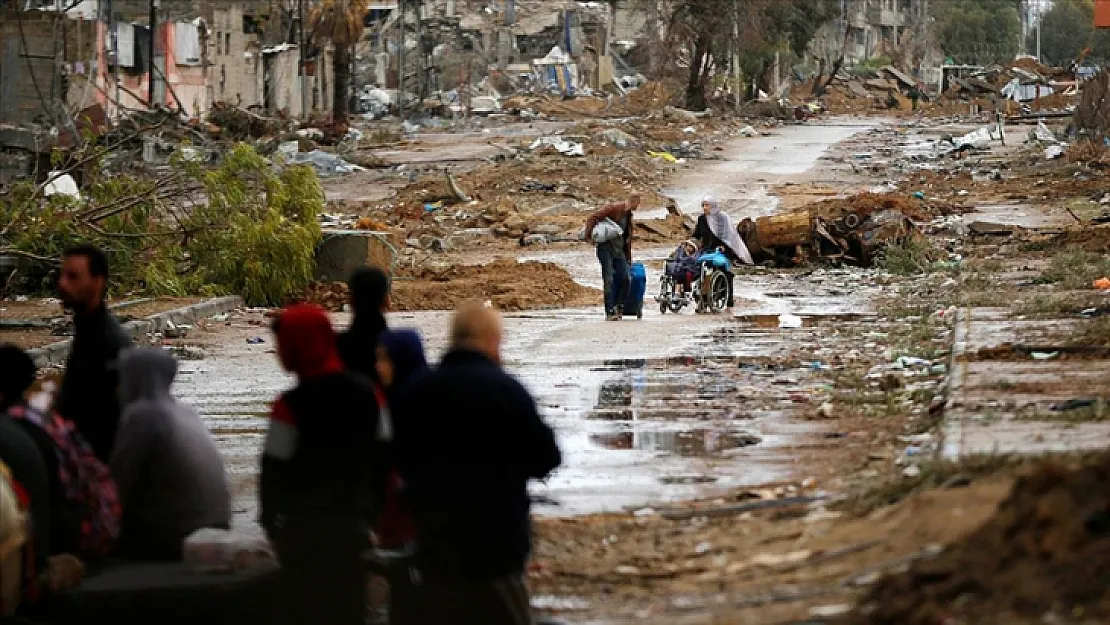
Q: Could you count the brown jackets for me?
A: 1